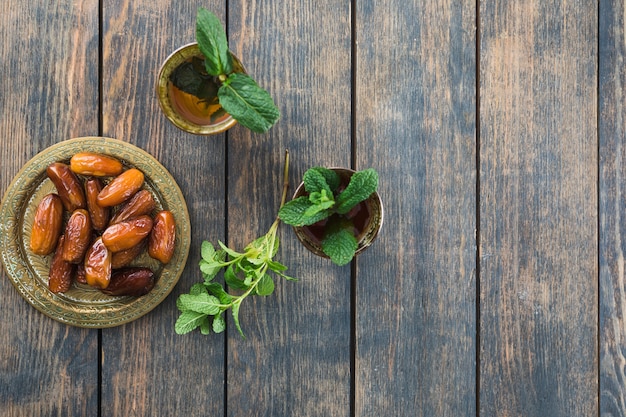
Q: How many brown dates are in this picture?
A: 14